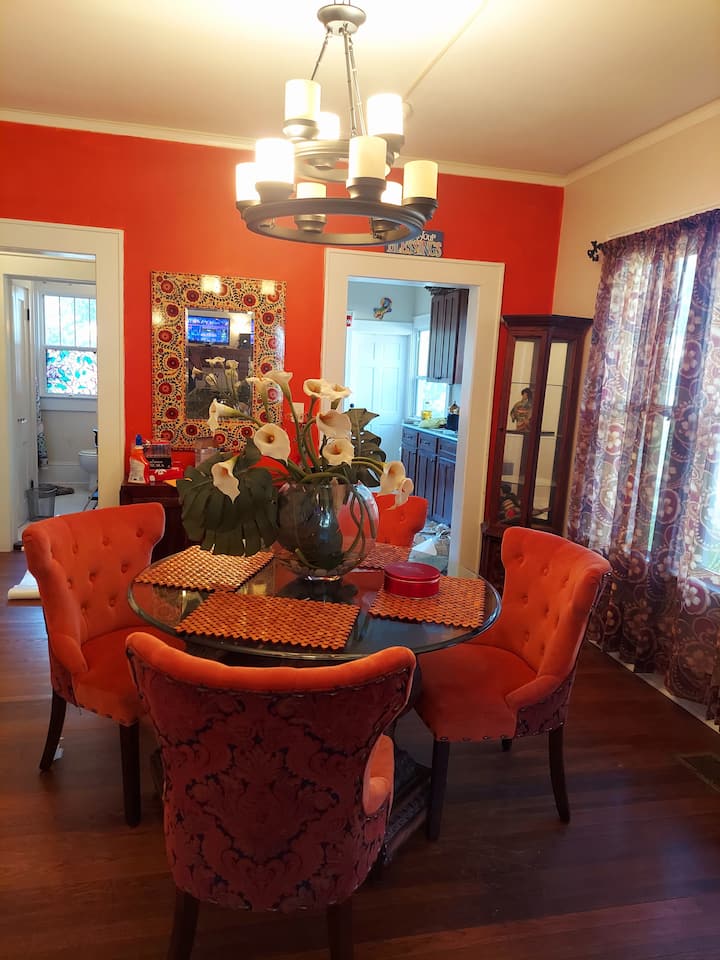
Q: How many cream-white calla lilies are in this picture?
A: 11